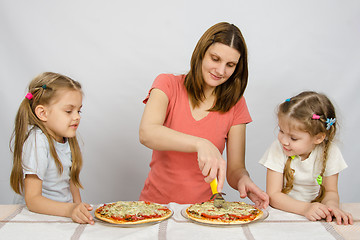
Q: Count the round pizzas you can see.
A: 2